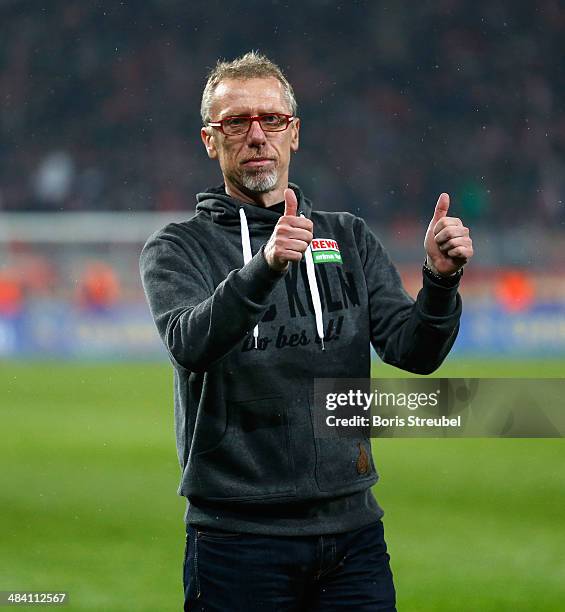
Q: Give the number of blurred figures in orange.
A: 3